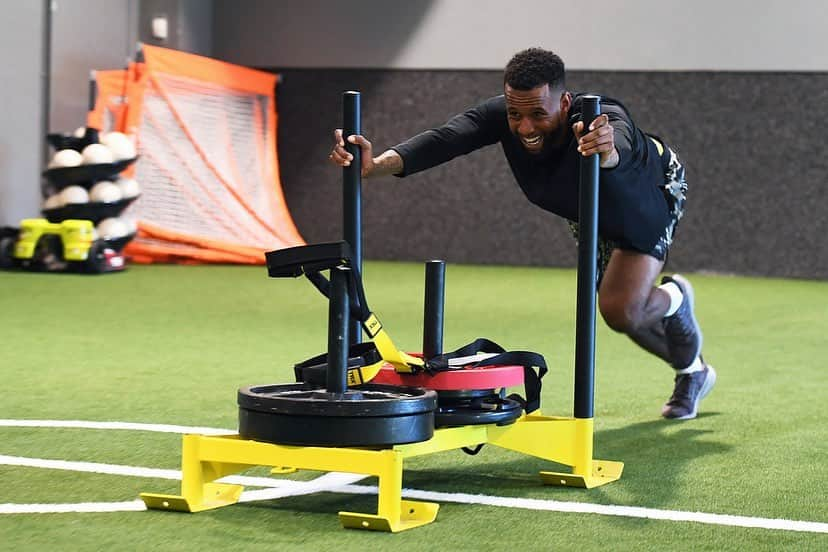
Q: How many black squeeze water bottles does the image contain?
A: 0